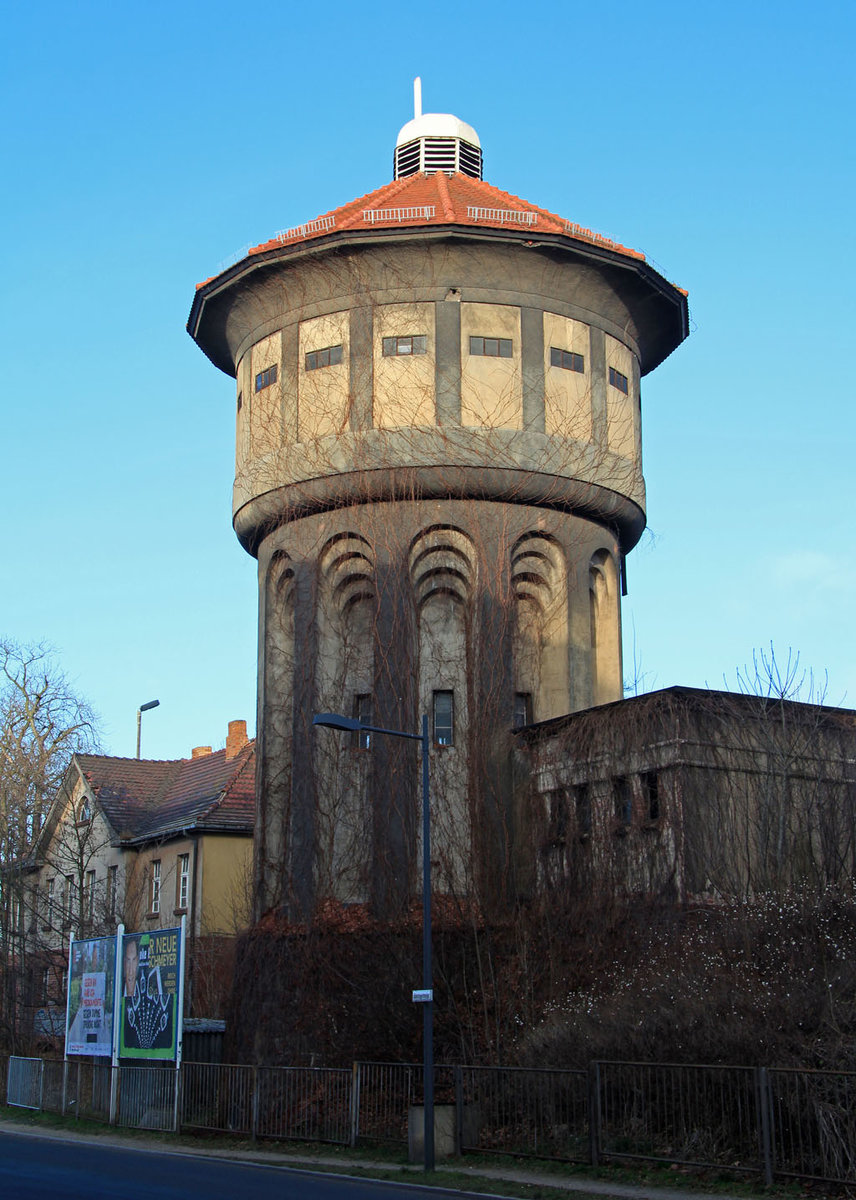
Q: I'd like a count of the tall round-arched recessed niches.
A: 5